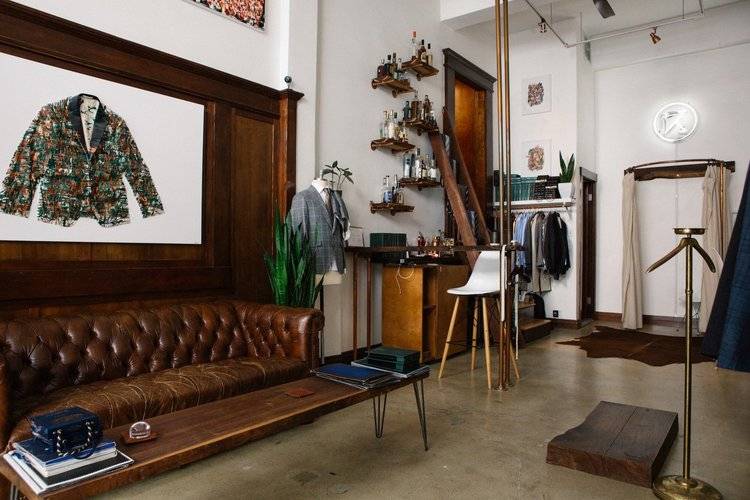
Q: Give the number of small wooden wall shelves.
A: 6